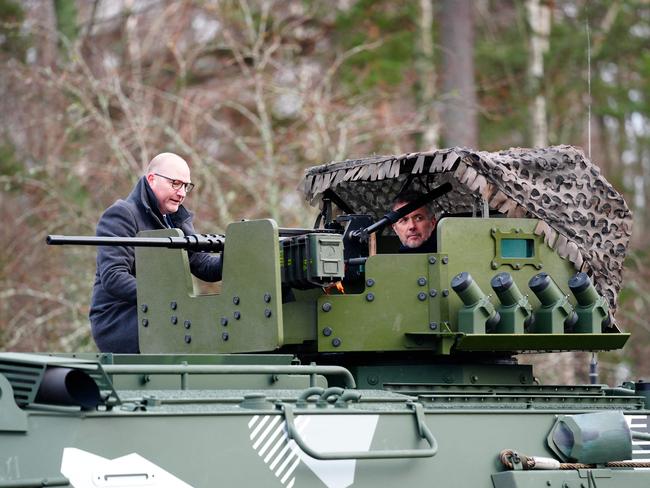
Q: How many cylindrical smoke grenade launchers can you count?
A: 4